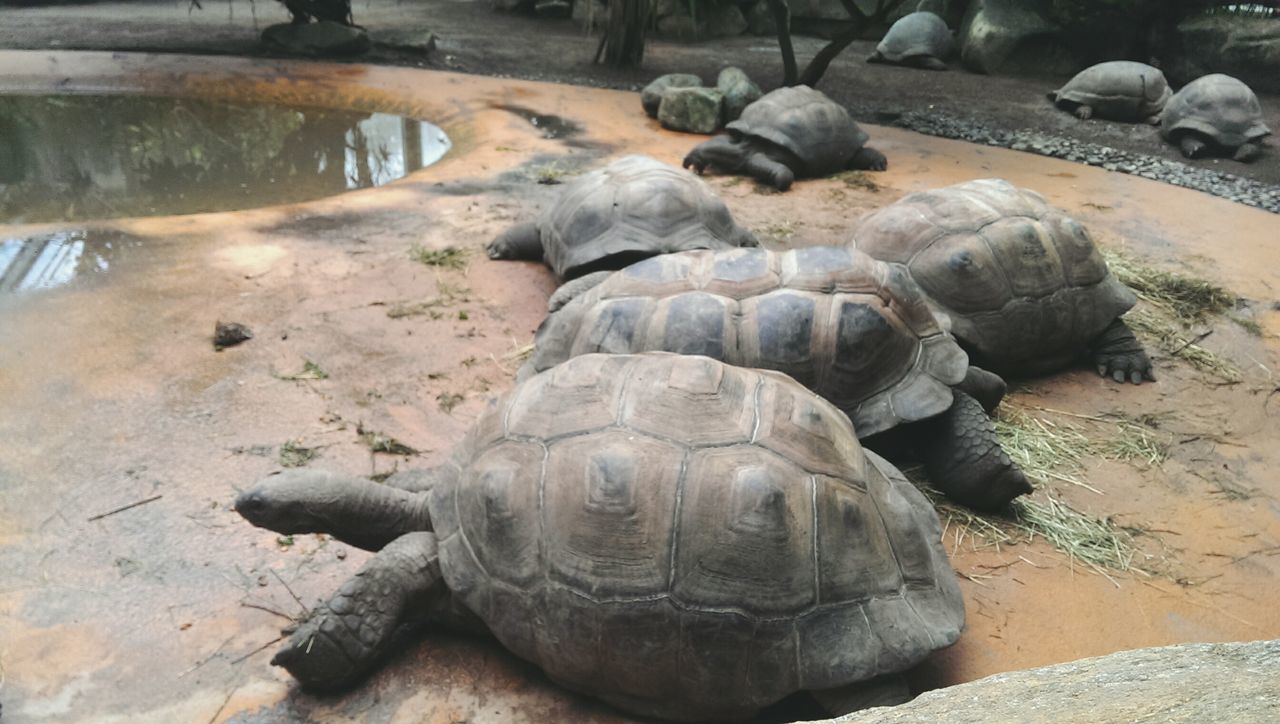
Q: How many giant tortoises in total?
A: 8